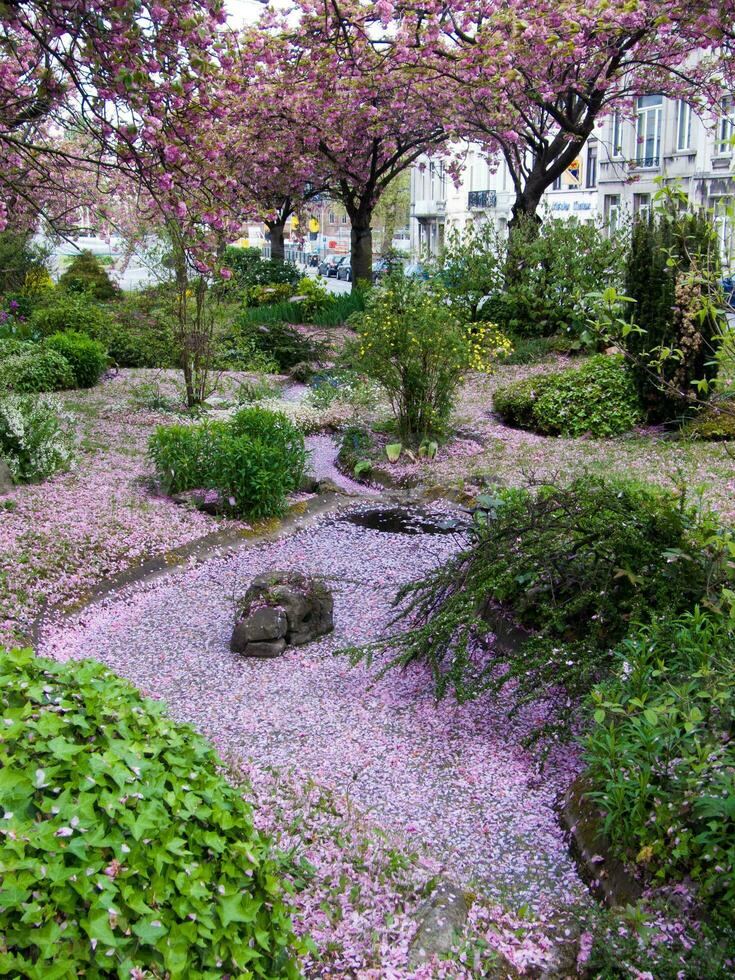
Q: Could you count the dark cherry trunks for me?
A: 3